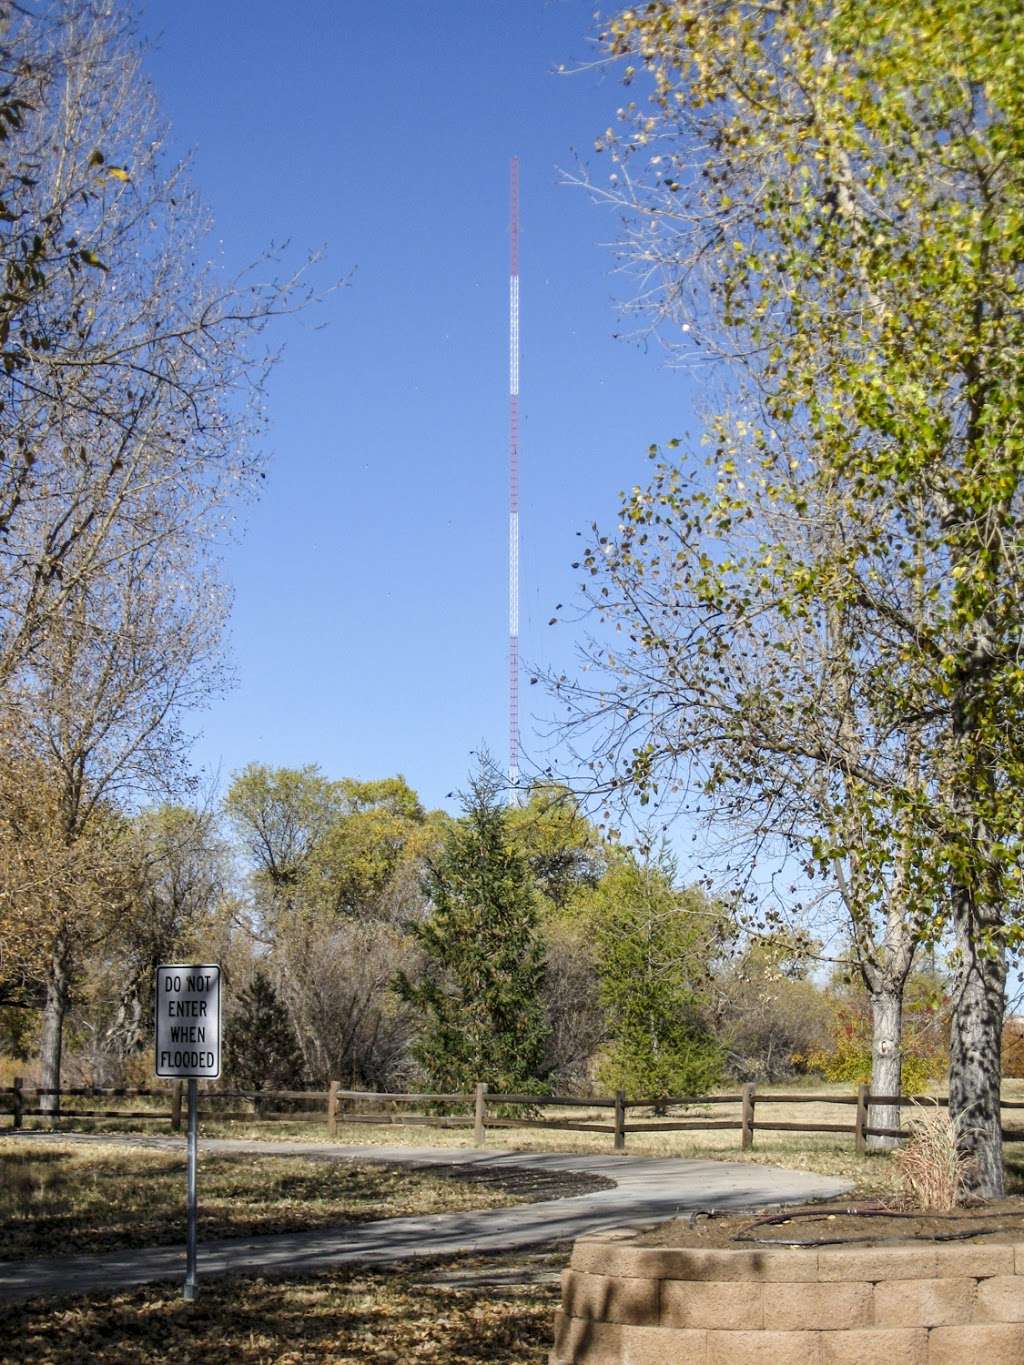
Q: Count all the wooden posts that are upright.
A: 7